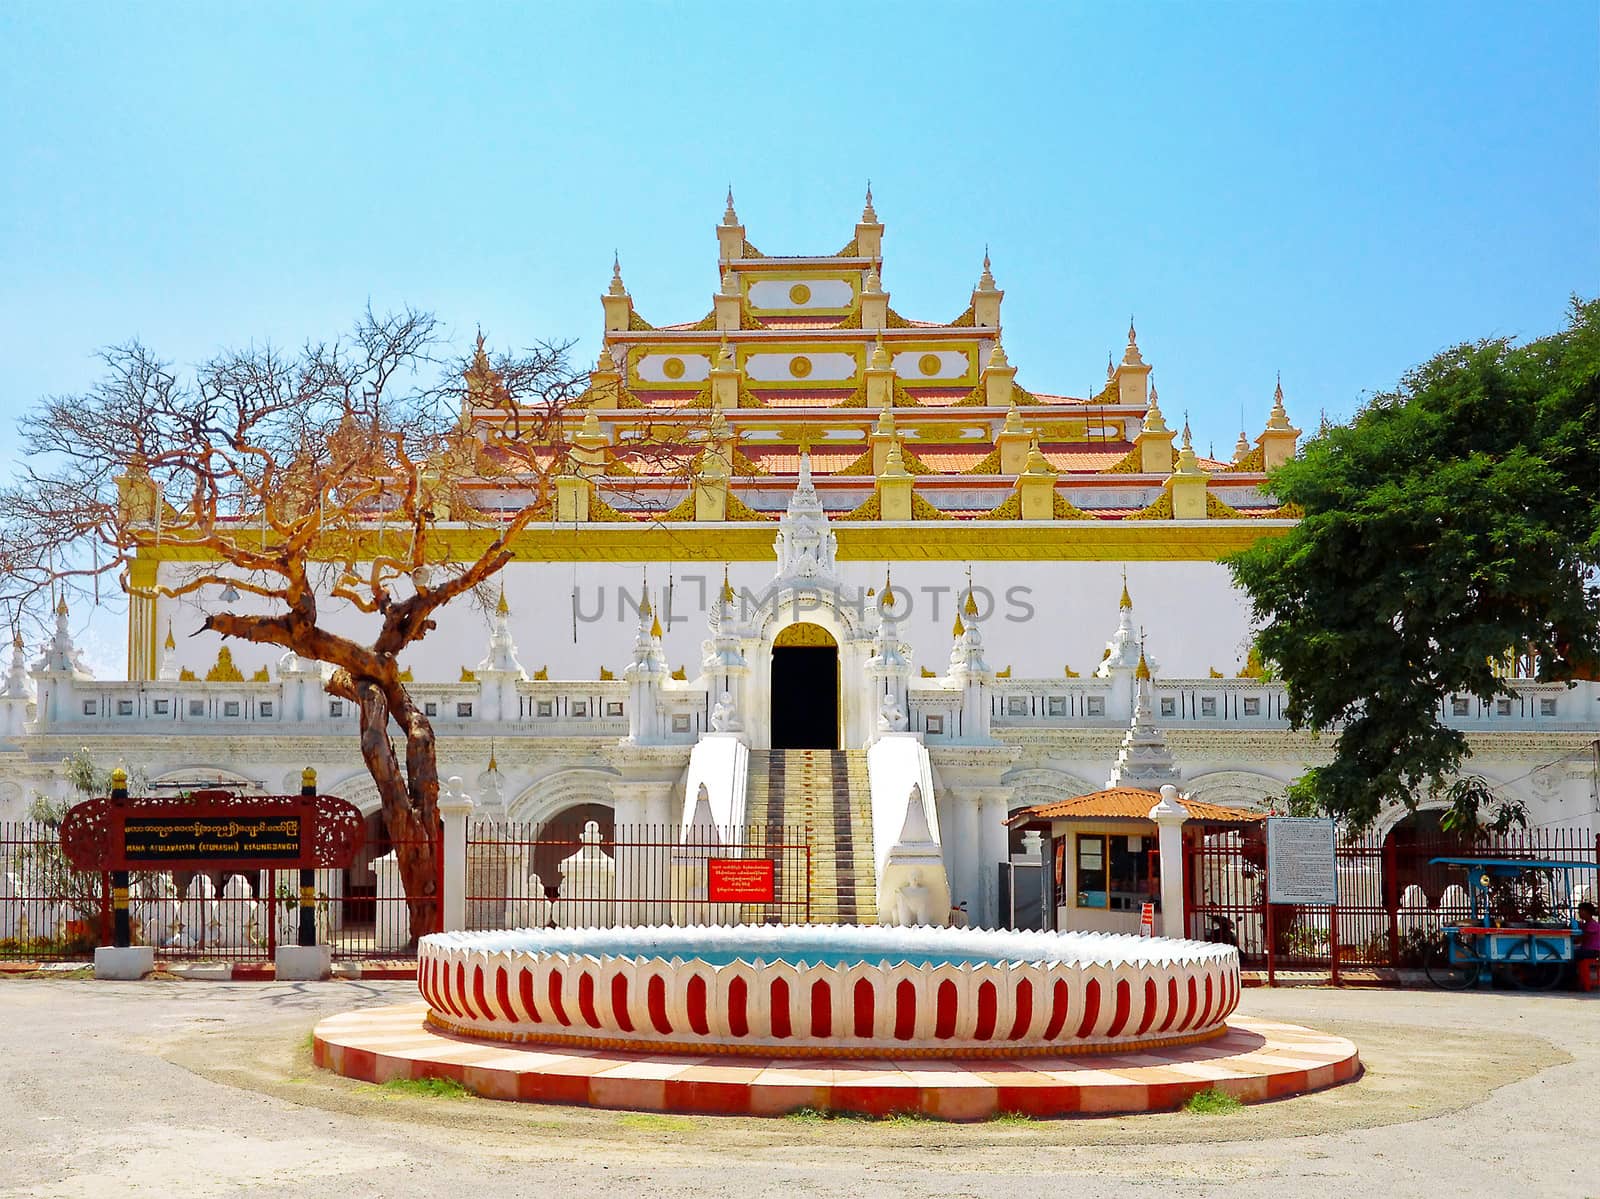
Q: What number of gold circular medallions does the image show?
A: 4